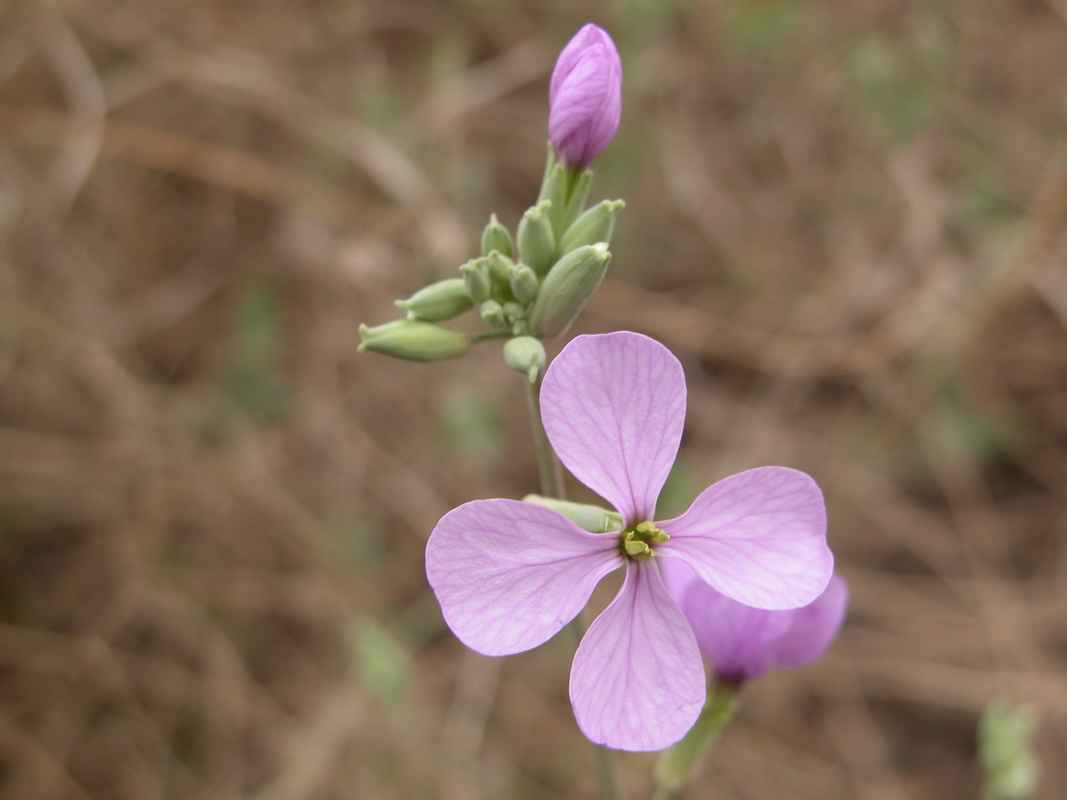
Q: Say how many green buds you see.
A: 12